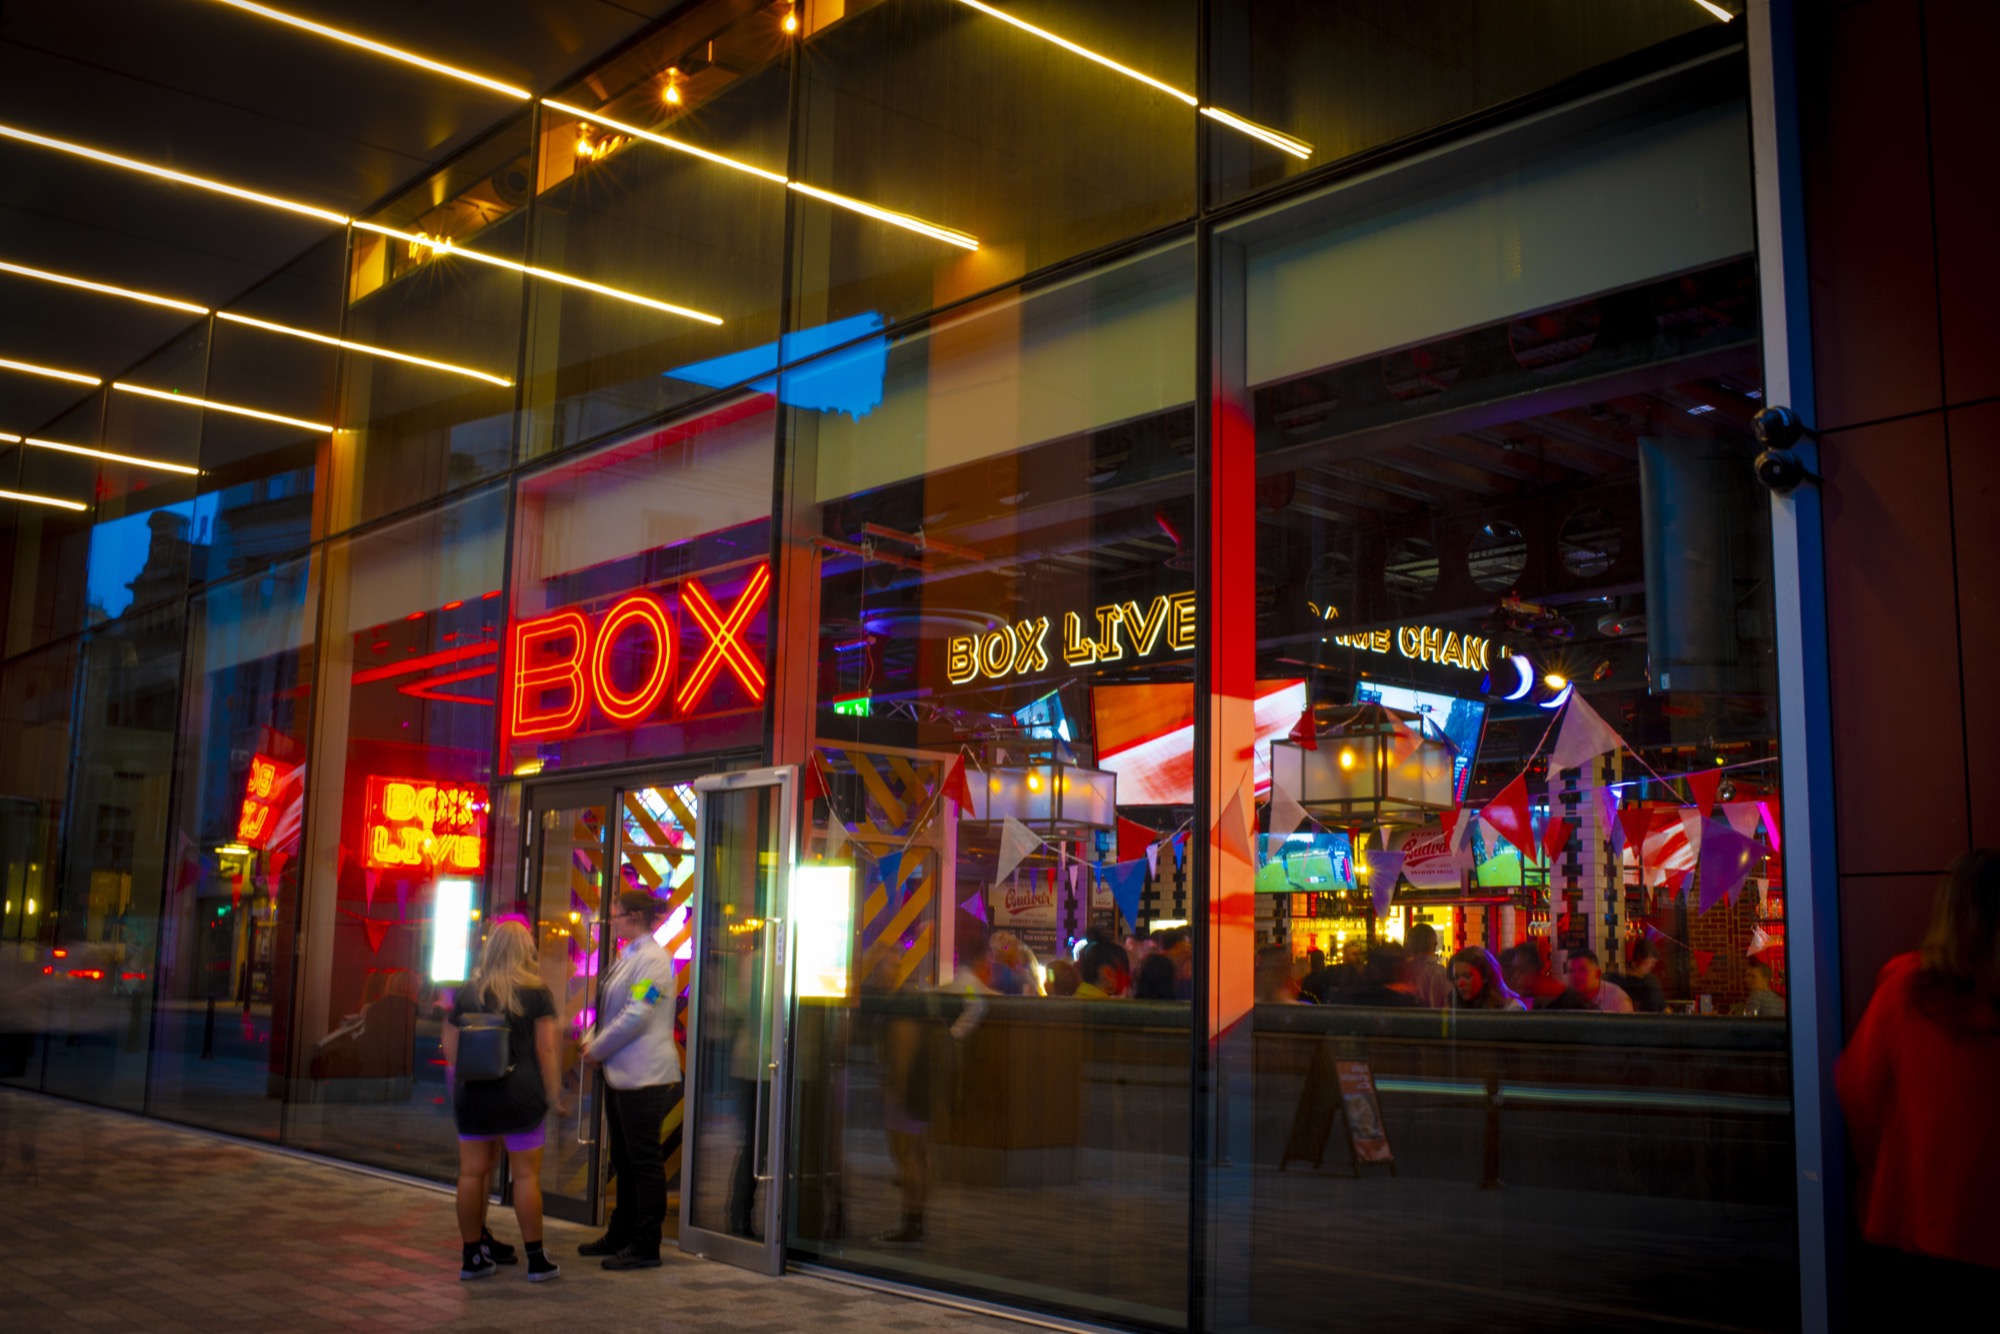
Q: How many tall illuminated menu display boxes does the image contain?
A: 2